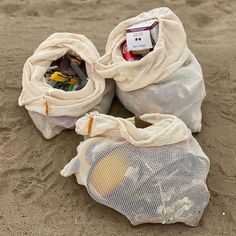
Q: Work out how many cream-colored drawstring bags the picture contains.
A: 3